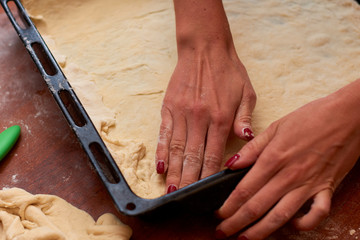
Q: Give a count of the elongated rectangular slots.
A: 4